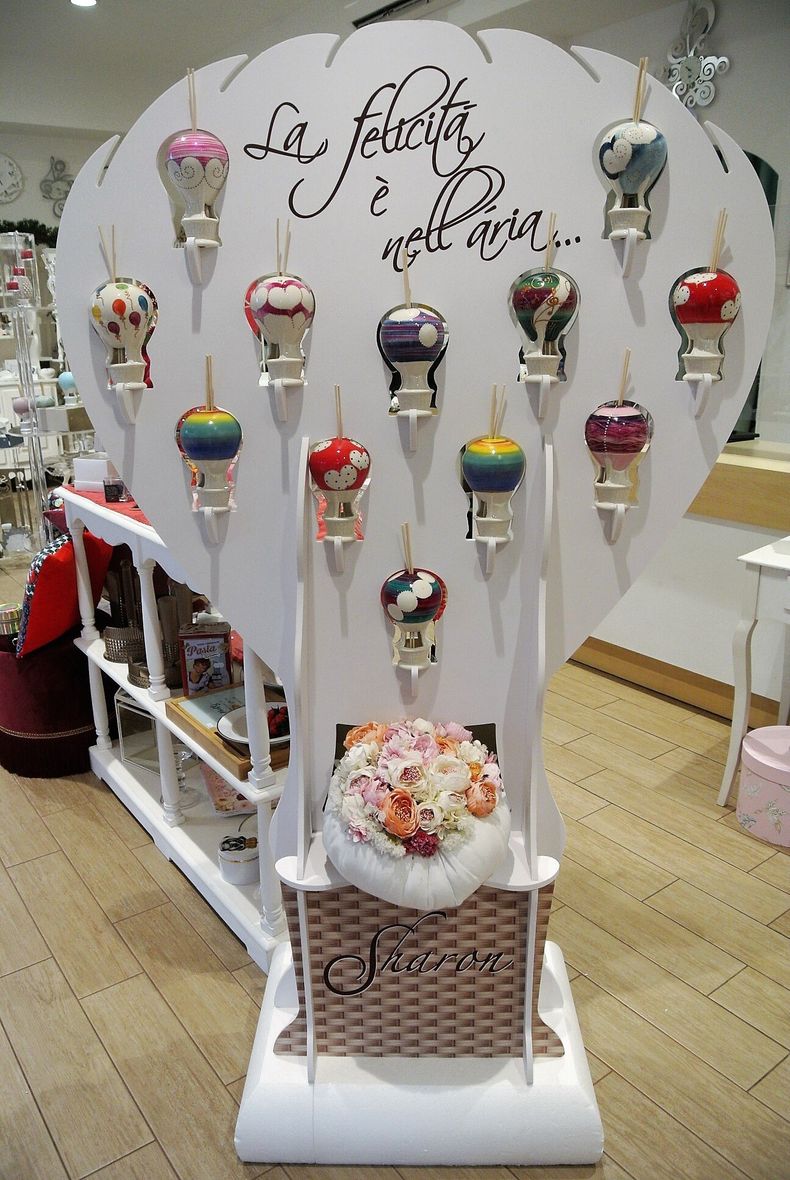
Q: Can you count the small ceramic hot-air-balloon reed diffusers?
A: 12